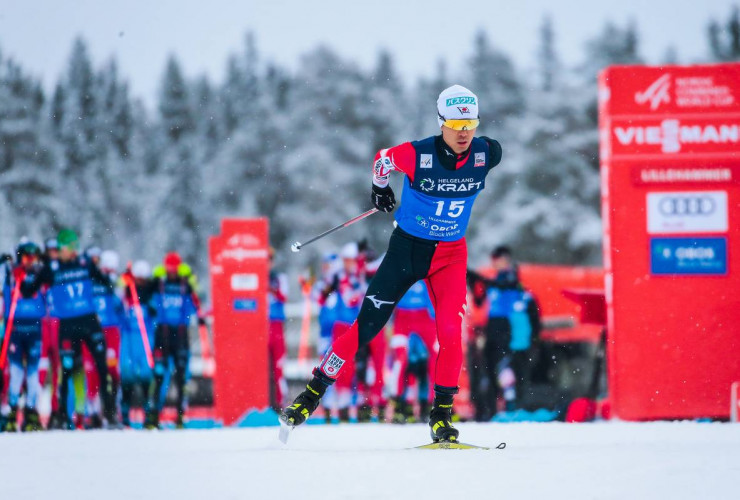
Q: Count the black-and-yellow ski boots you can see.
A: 2